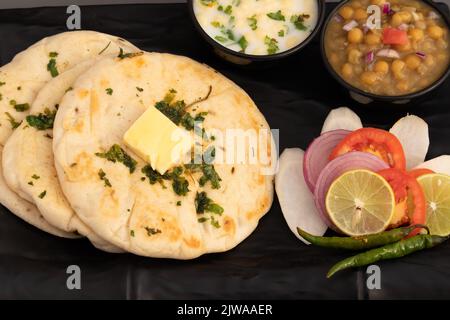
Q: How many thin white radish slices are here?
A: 4